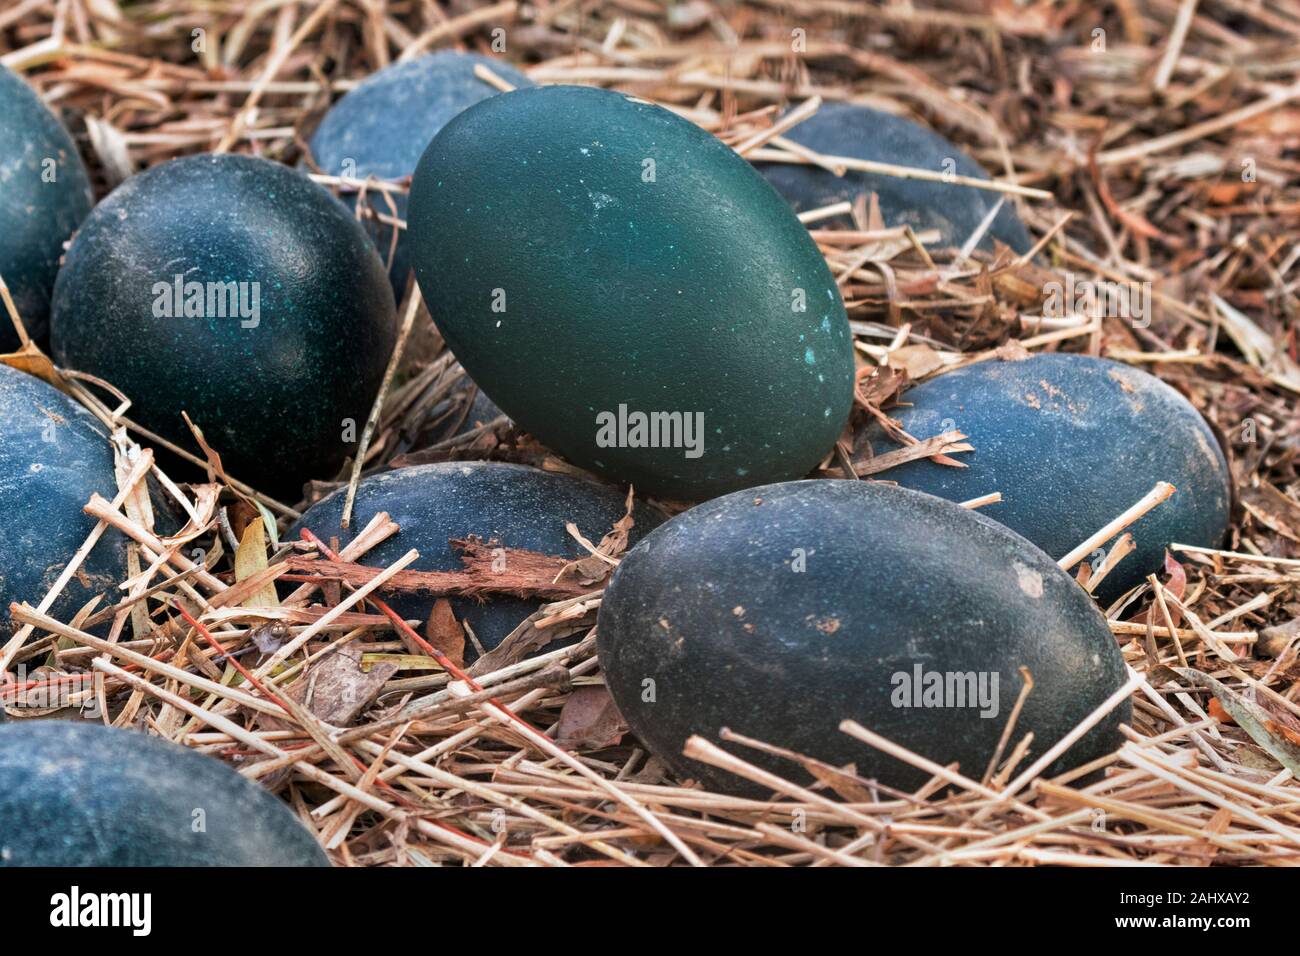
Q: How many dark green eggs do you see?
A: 1